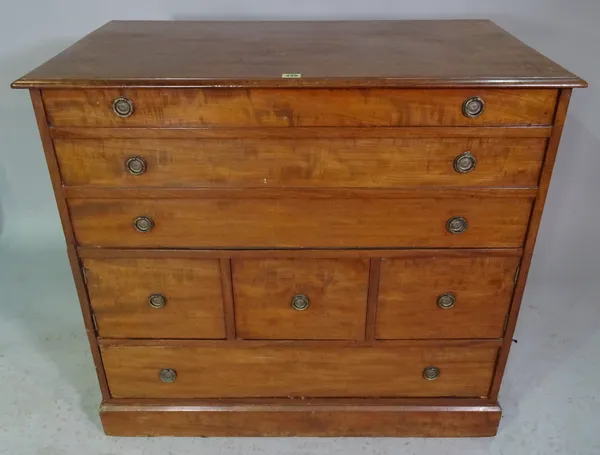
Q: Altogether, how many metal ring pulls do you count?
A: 11